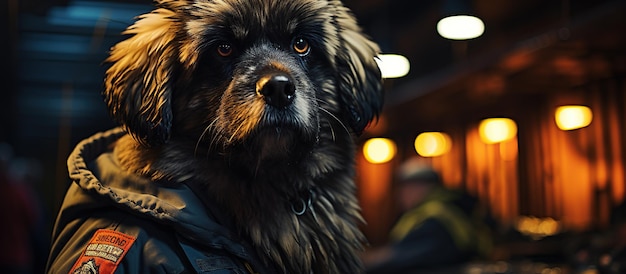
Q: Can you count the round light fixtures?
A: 6